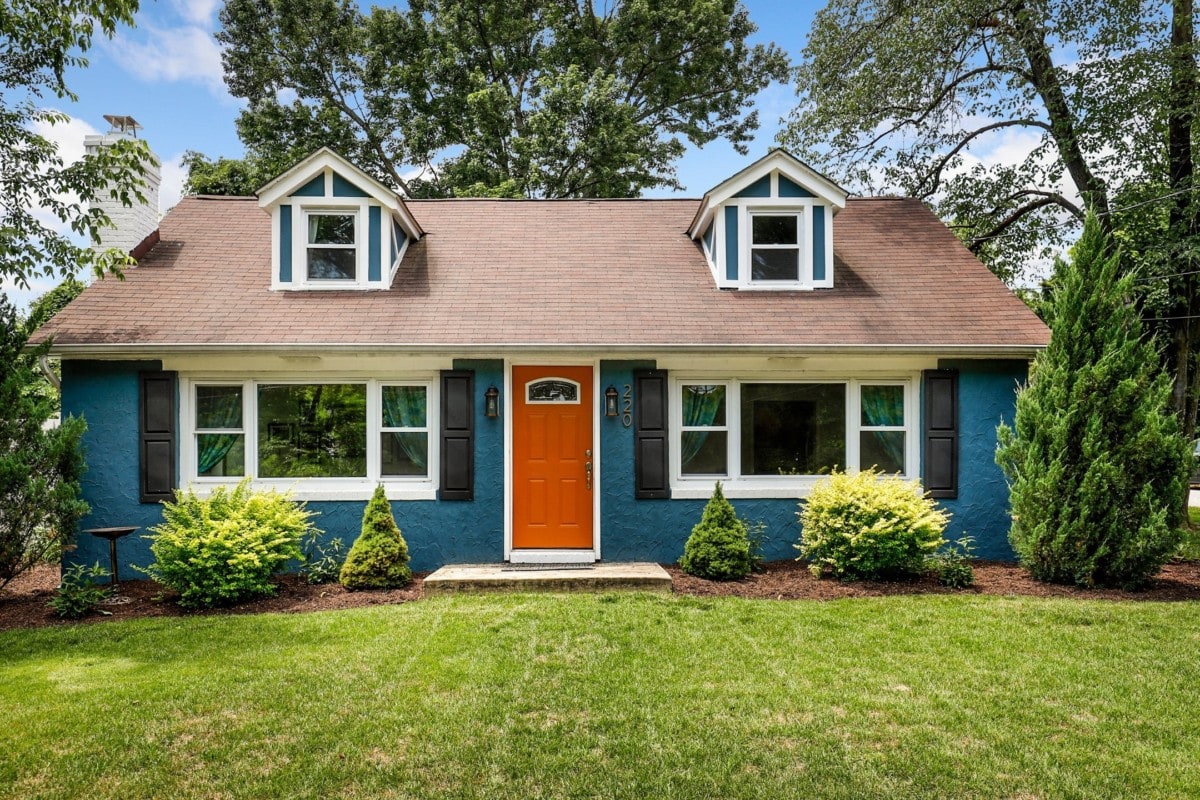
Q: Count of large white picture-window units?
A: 2